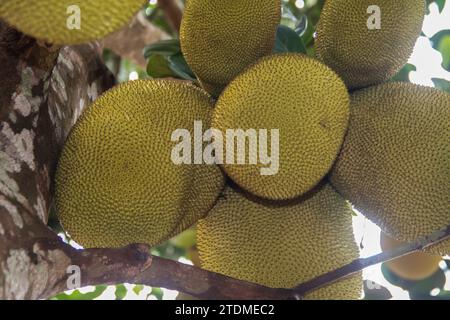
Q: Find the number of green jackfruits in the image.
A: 7